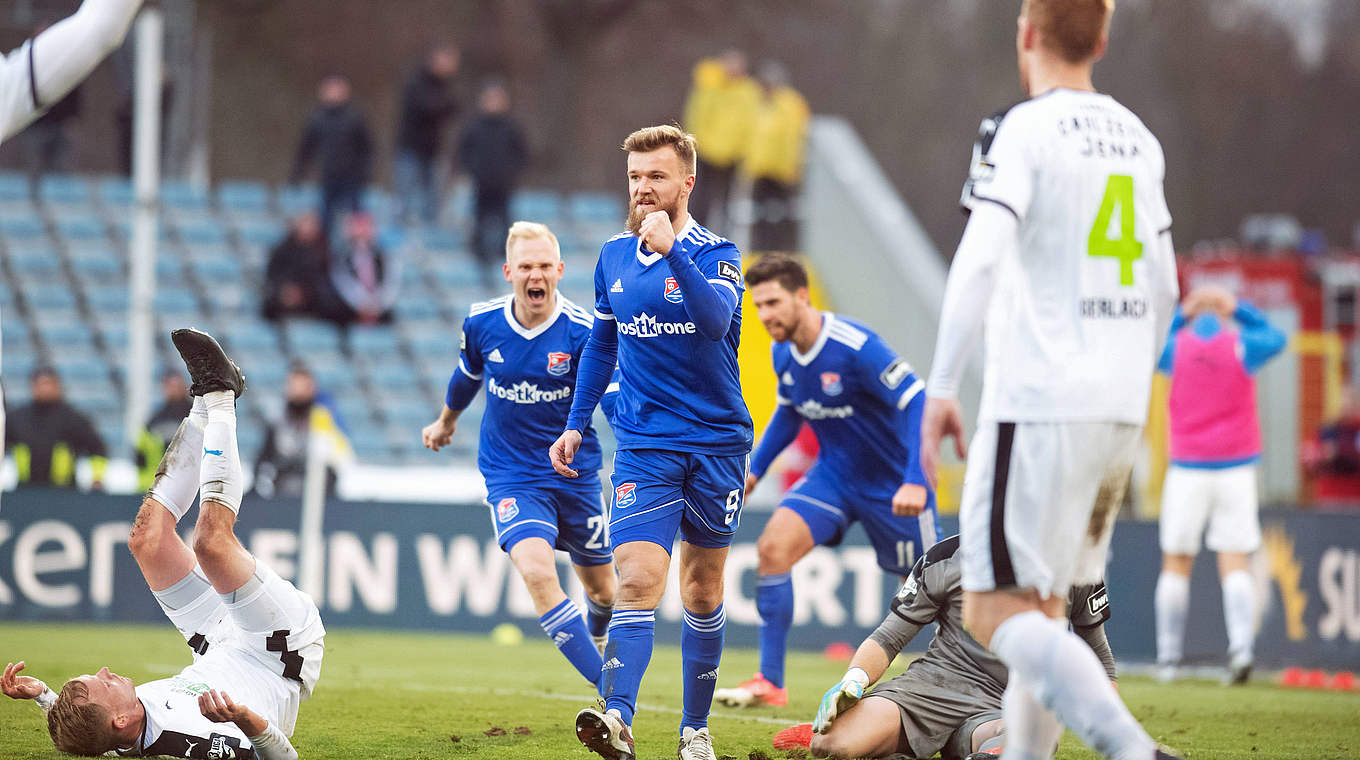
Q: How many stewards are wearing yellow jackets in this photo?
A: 2